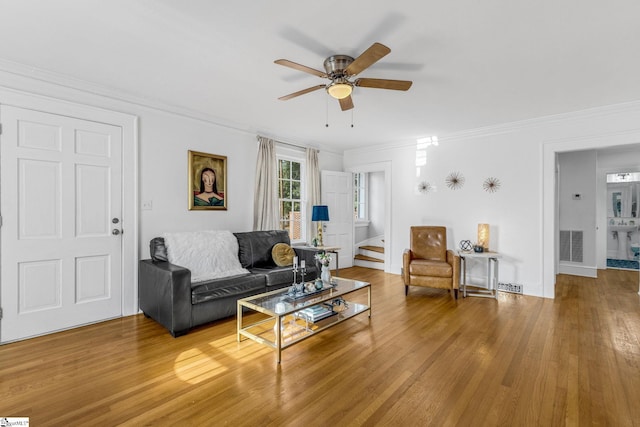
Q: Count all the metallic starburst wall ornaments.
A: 3